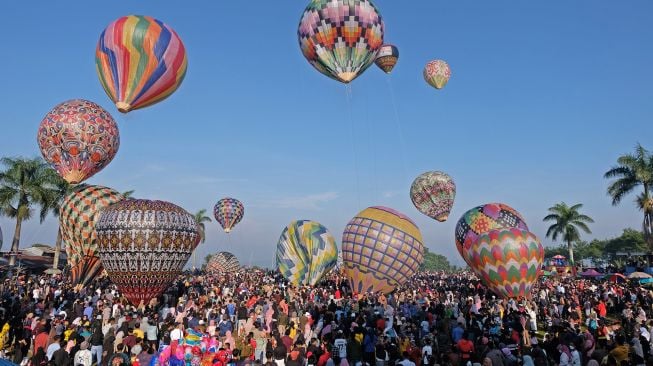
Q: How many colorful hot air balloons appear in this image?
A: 14